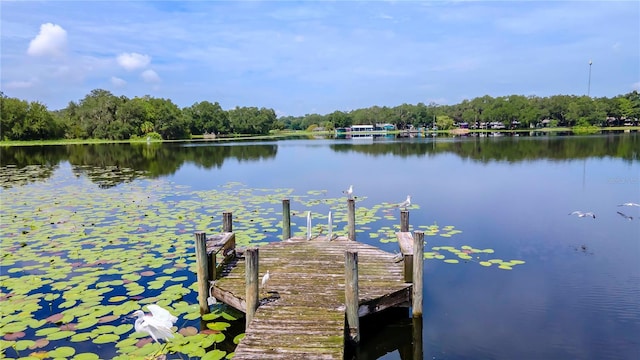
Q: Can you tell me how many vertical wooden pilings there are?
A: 8